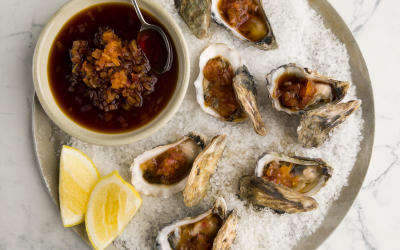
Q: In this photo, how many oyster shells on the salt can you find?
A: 12